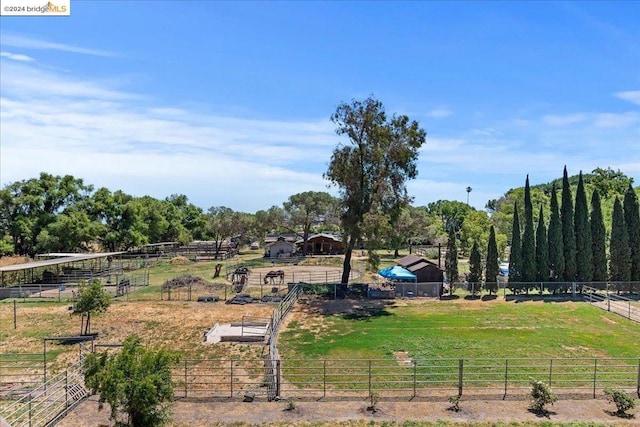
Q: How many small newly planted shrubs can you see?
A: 5